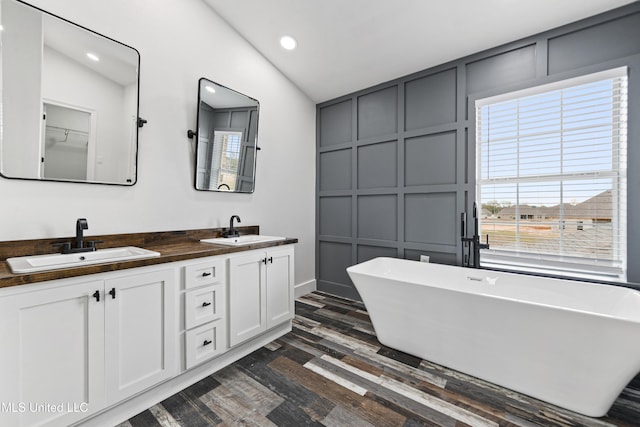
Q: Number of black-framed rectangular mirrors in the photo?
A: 2